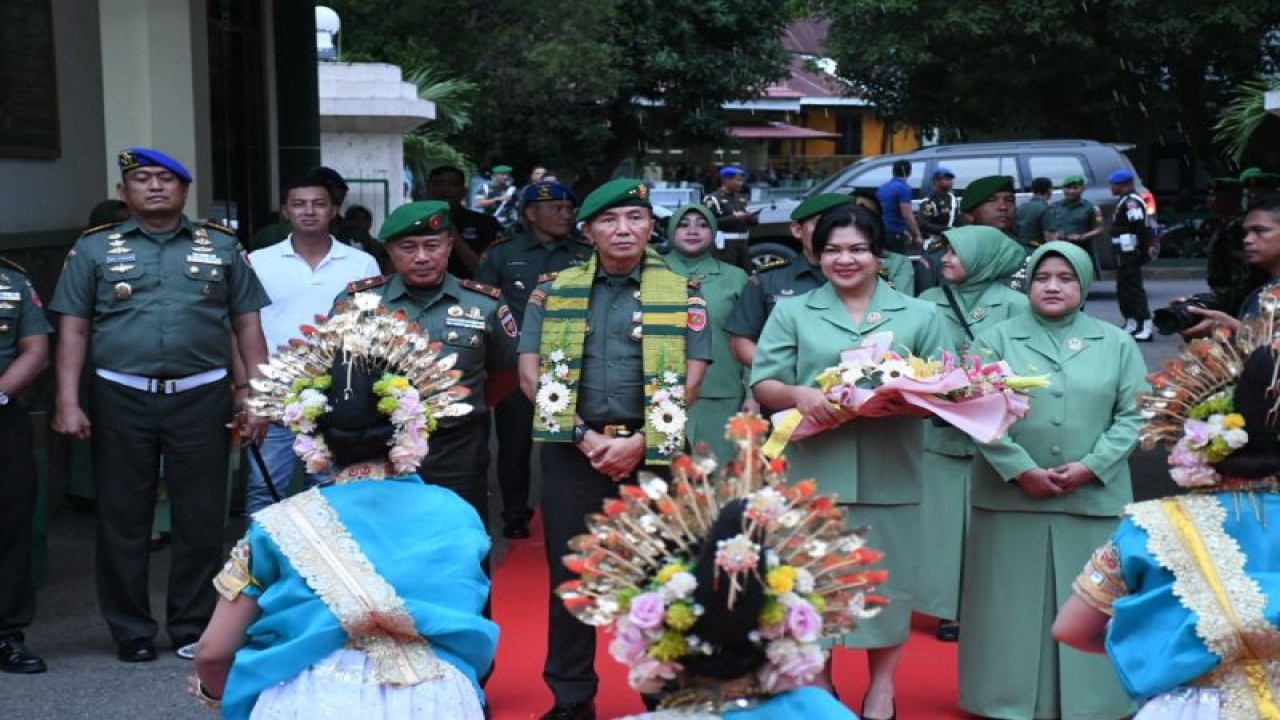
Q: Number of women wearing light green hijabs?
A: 3